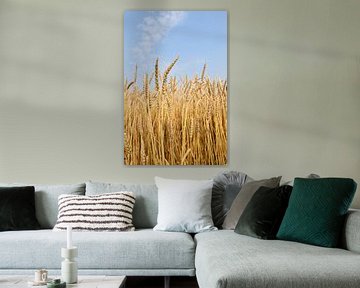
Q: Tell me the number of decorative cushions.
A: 7